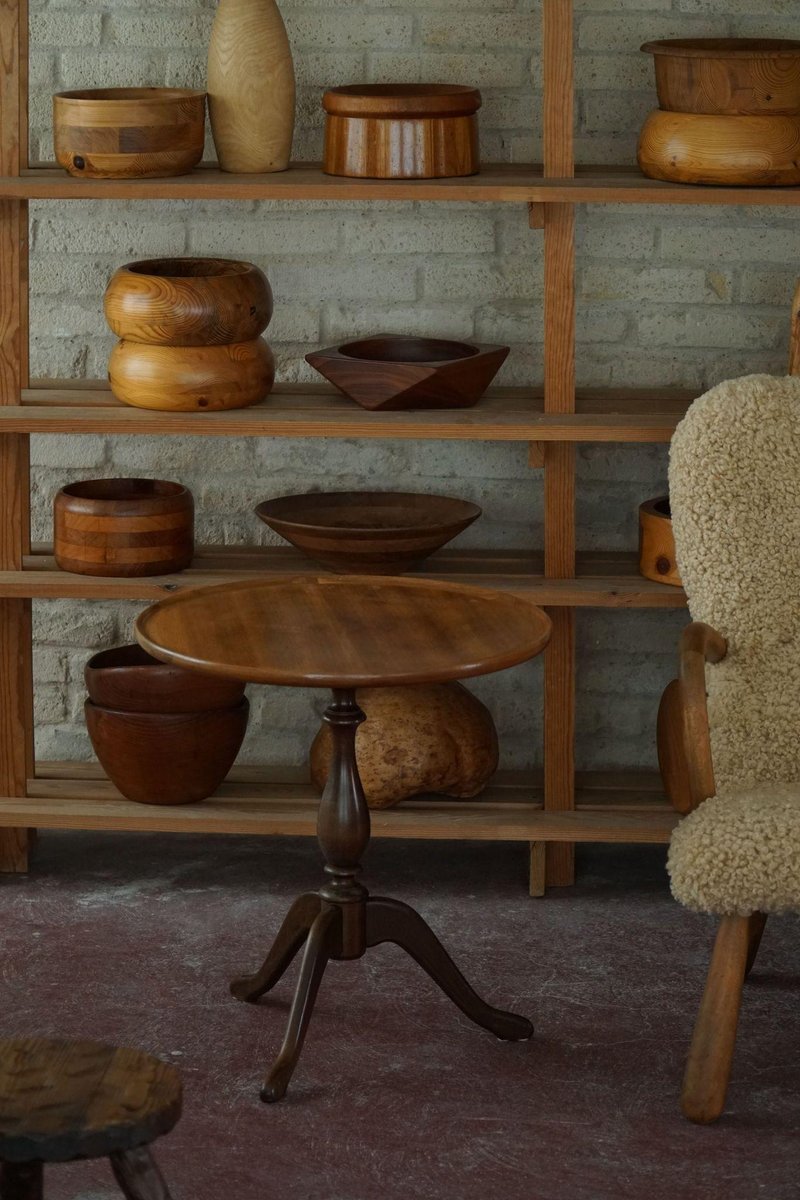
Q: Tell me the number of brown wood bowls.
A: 12